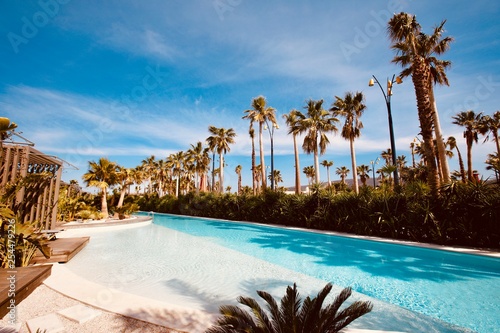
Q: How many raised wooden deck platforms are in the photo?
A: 2